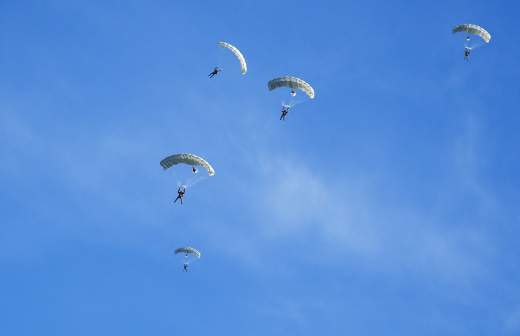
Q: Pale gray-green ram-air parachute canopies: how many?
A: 5